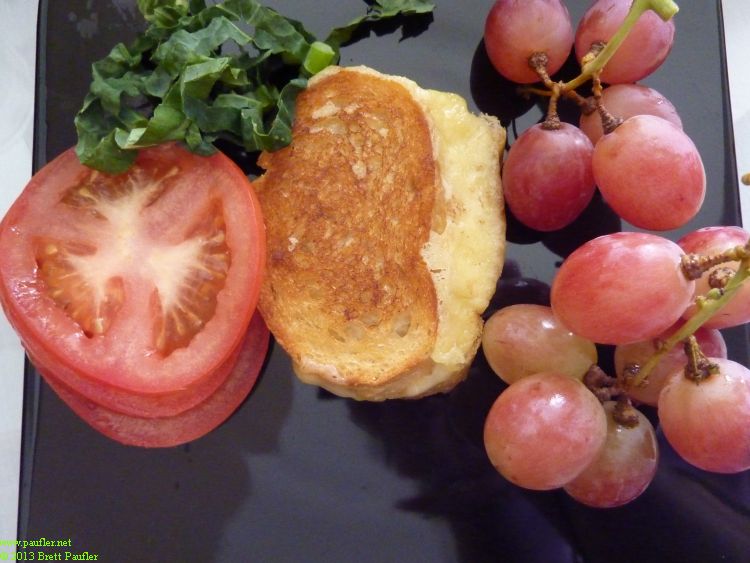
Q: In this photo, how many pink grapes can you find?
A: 12